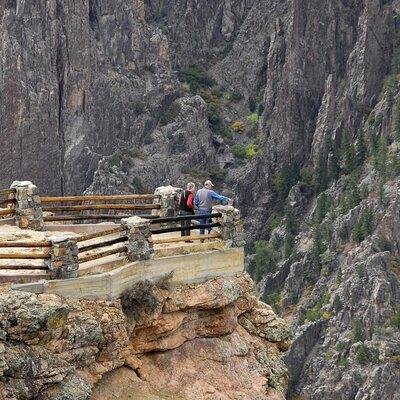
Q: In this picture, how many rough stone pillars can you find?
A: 5